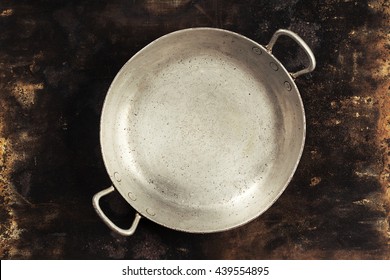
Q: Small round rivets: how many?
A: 6